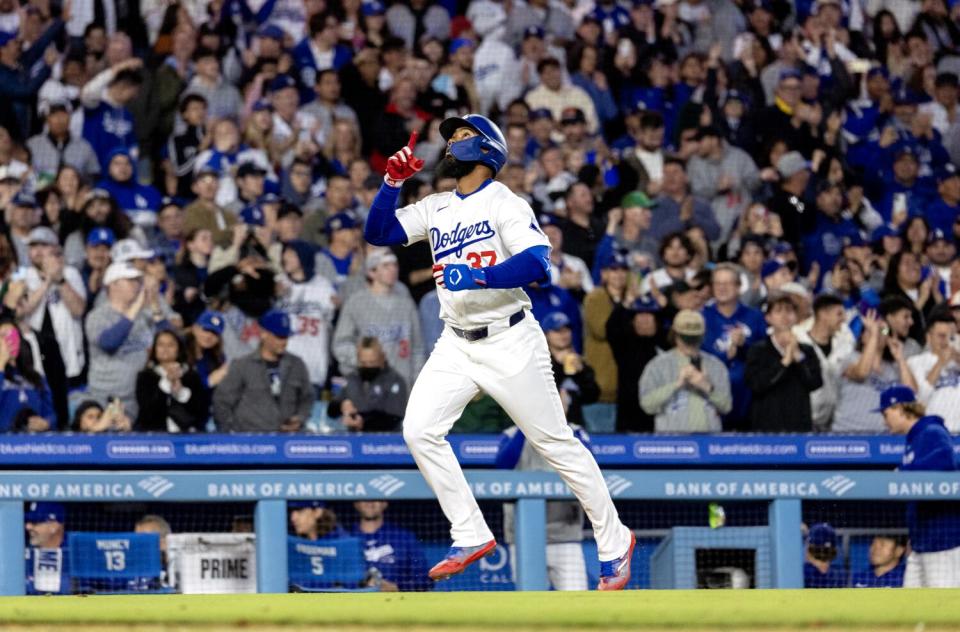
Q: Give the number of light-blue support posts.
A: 4